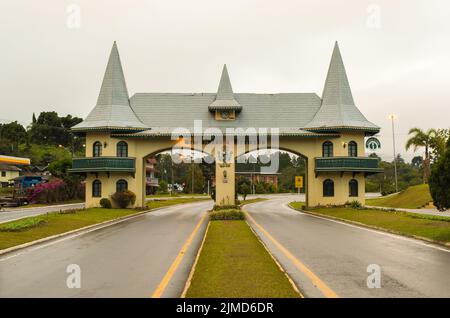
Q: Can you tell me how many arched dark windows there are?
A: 8